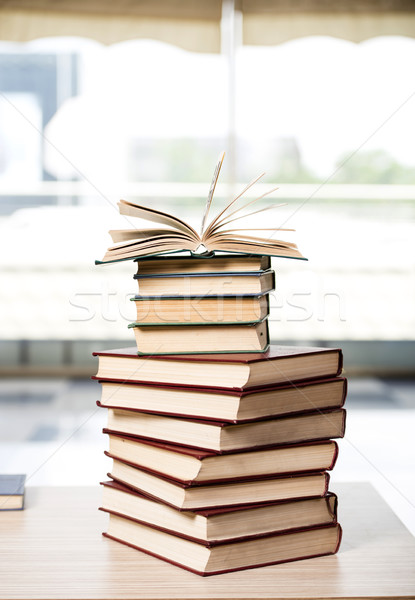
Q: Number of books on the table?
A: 13